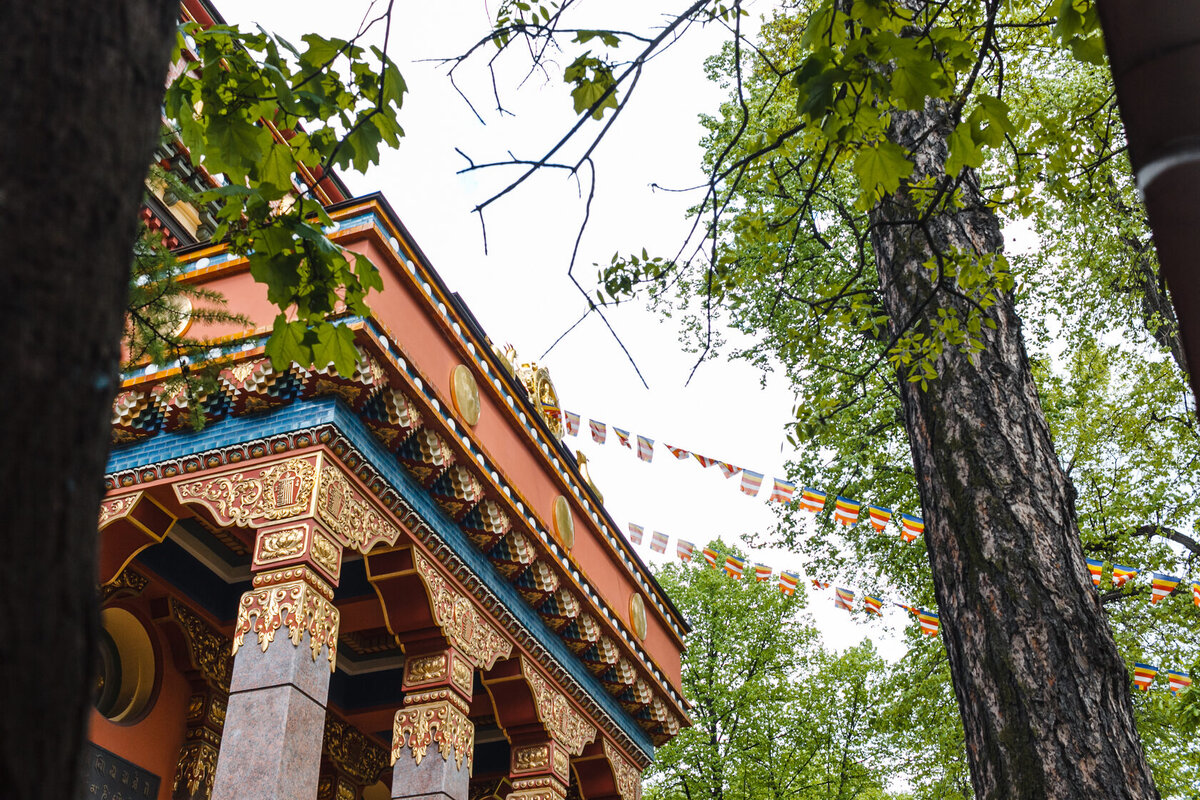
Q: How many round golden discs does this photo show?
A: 4